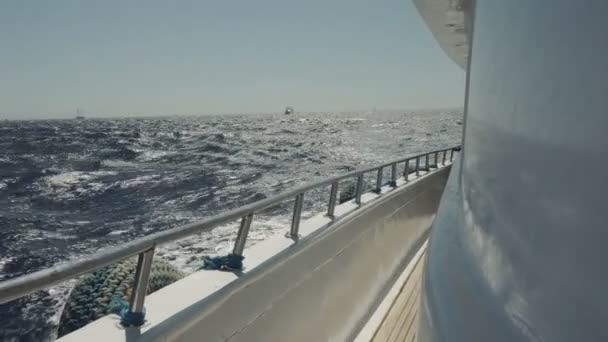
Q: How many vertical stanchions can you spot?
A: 13